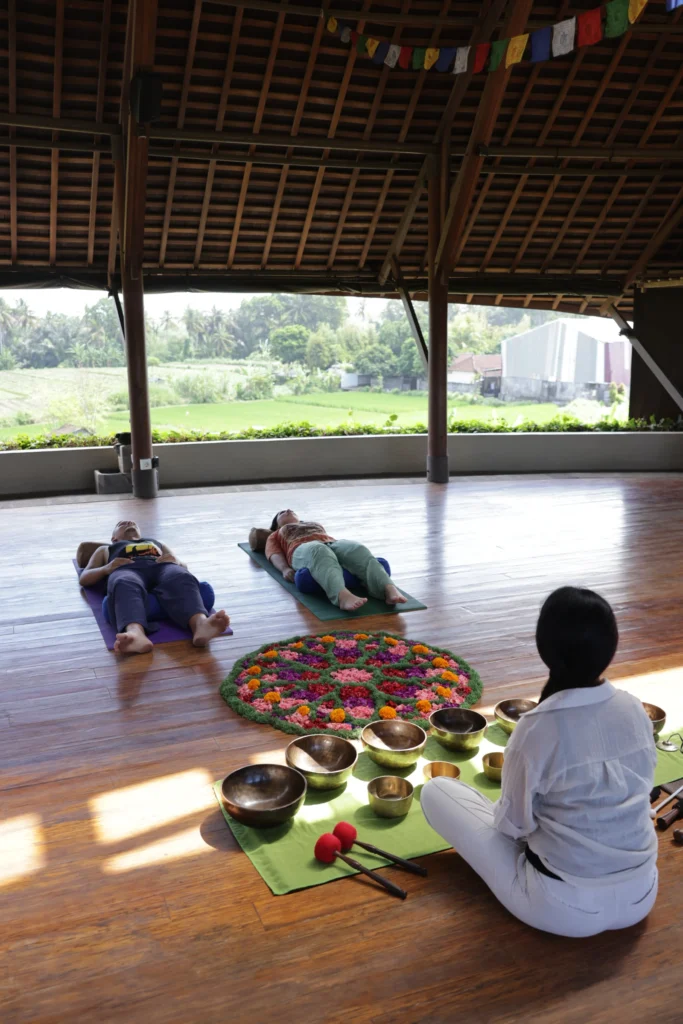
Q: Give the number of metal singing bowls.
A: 9